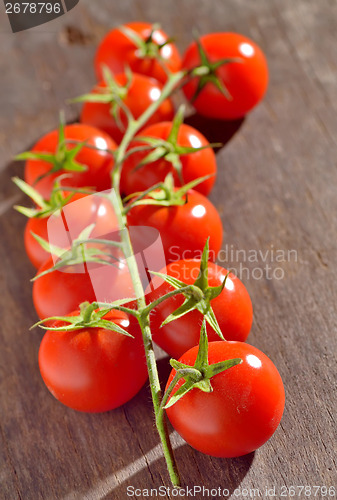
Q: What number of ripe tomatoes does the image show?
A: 11